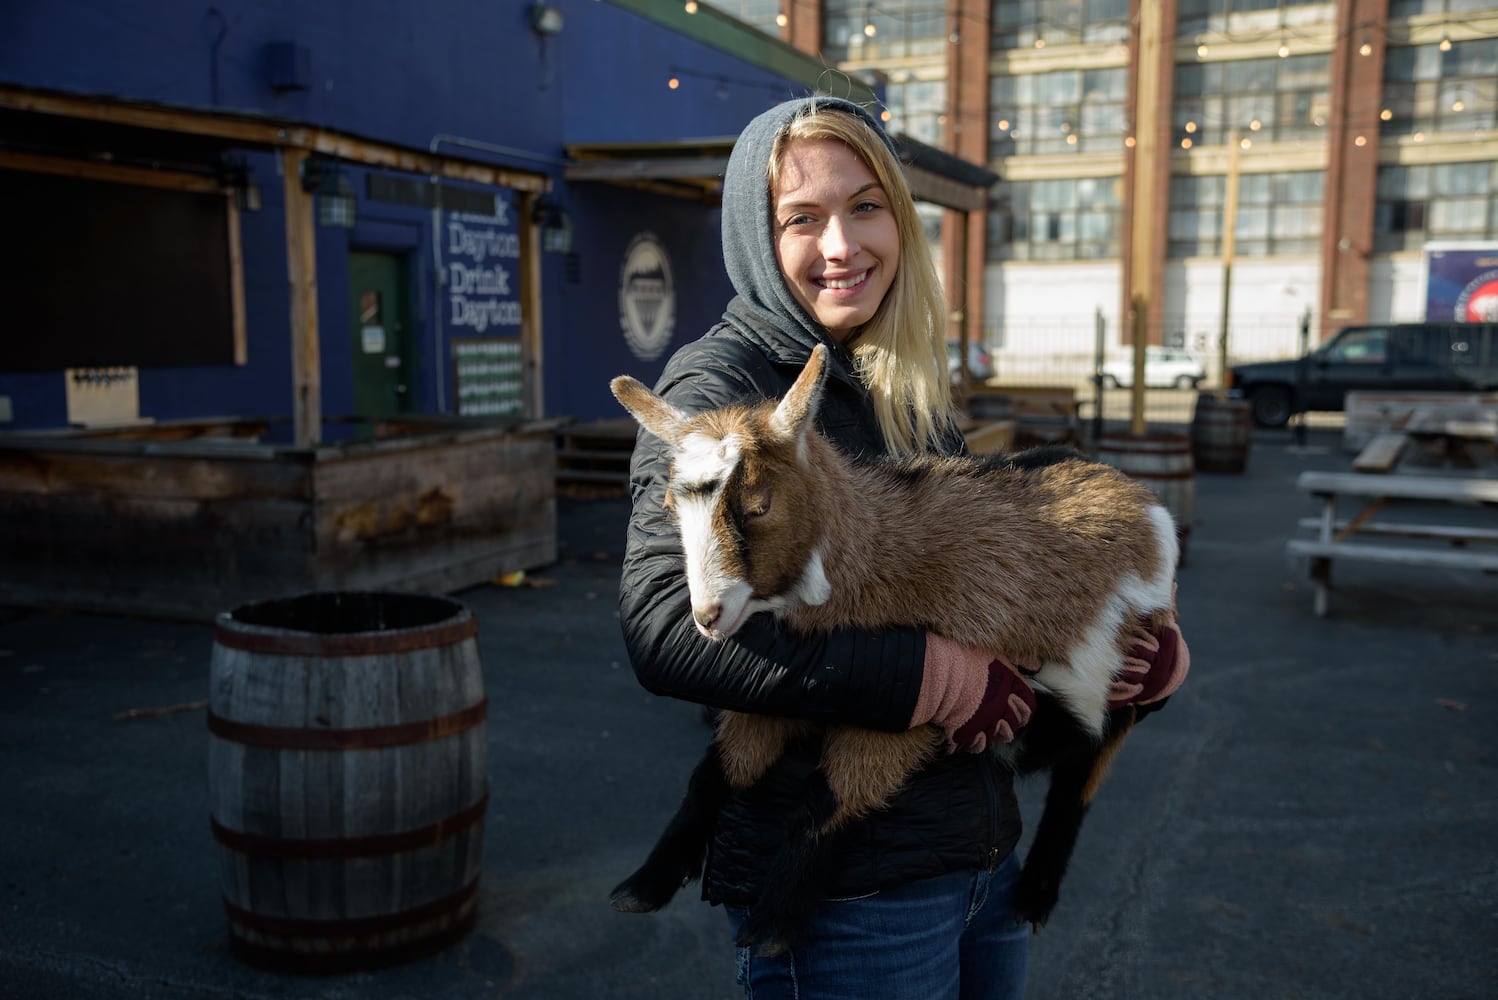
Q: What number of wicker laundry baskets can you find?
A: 0